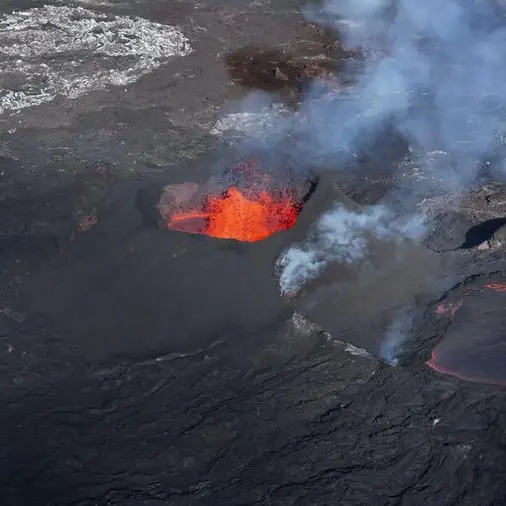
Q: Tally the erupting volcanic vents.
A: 1